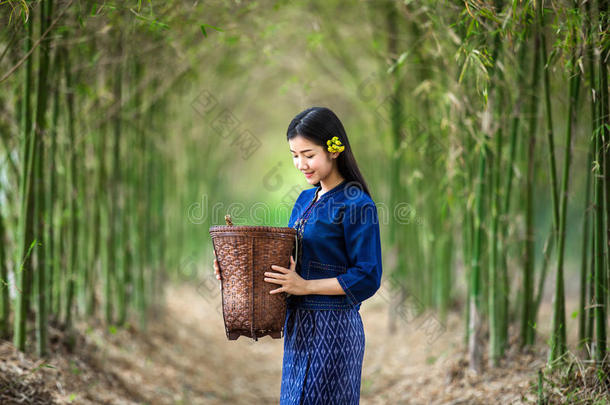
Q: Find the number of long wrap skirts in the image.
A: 1